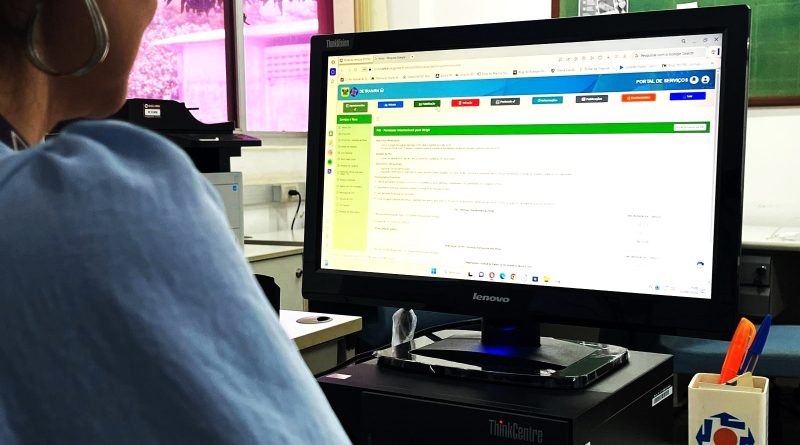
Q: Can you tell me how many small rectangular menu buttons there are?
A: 9